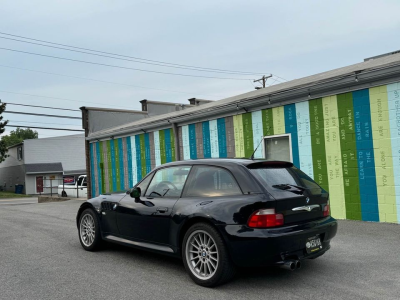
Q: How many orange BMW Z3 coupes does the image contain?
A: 0